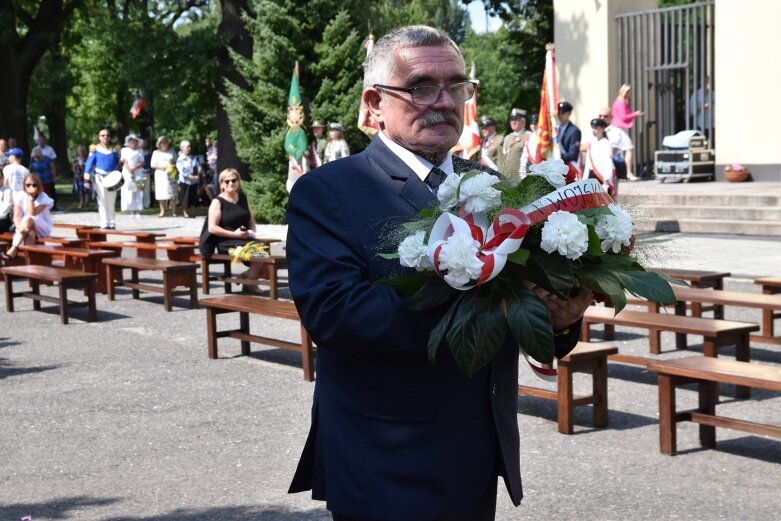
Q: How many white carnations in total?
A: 7